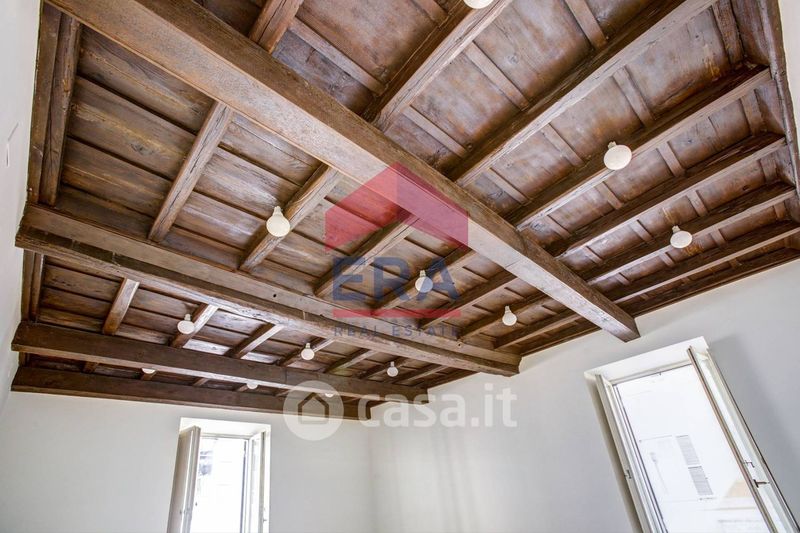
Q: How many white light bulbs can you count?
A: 12